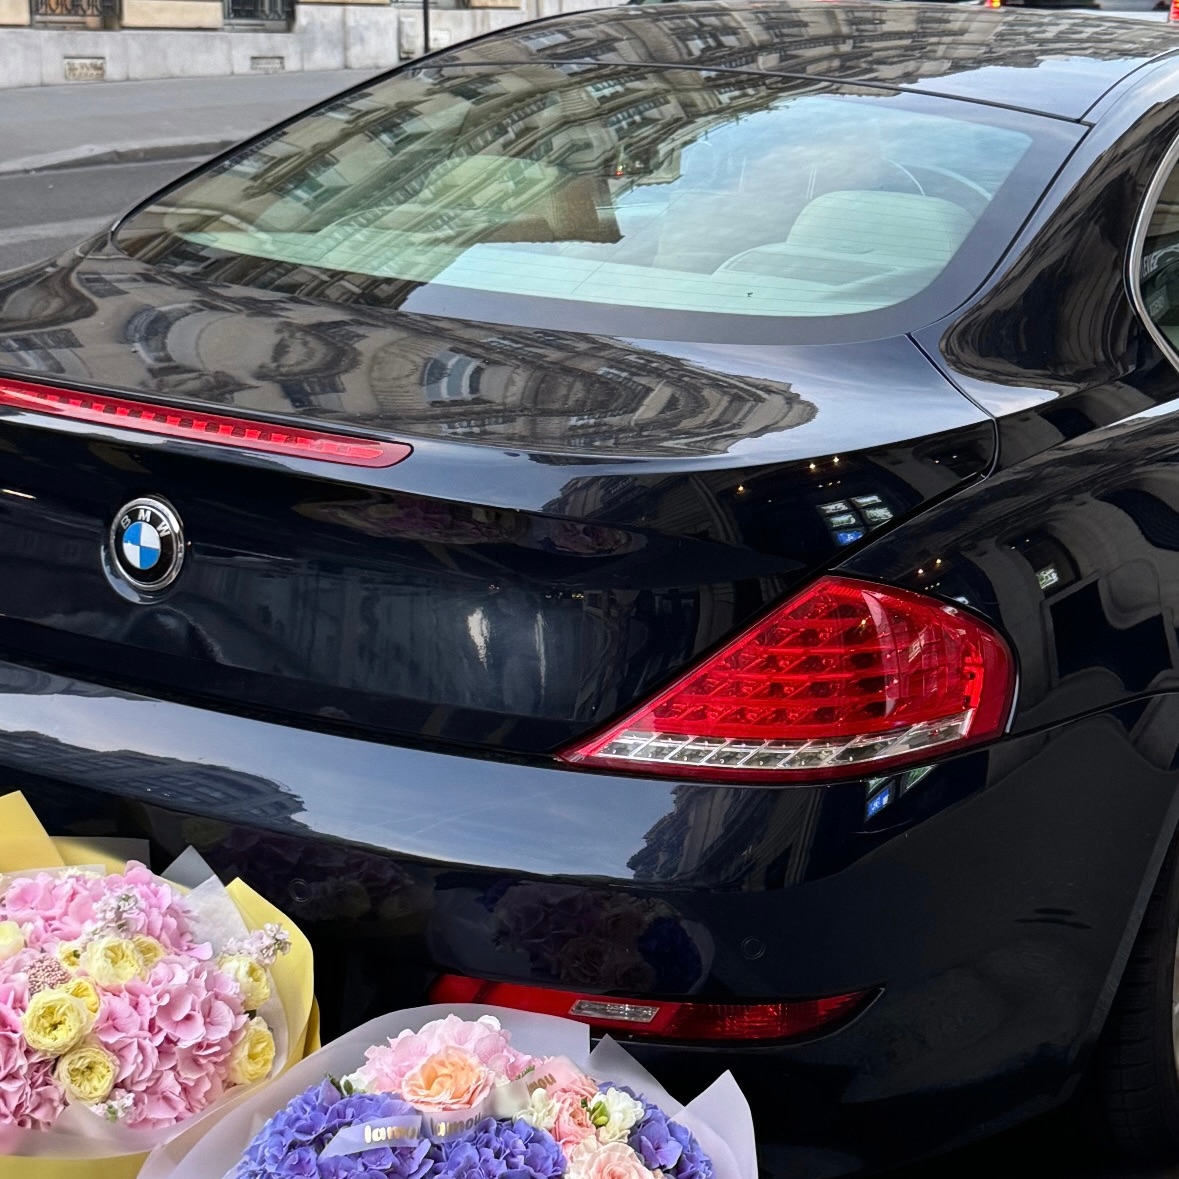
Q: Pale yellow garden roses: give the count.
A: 9